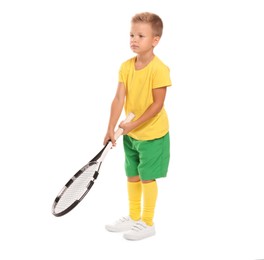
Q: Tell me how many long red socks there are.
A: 0